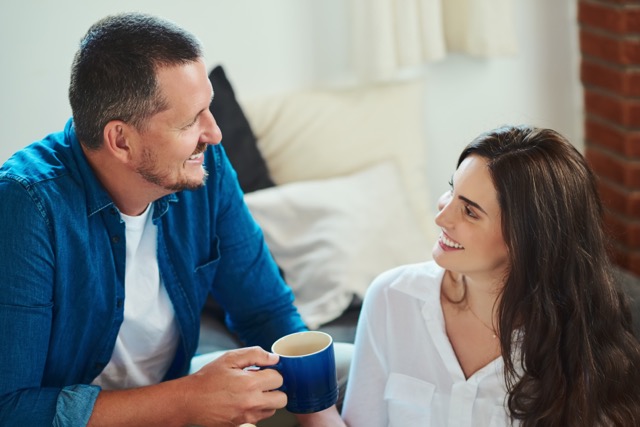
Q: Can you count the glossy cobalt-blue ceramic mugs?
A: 1